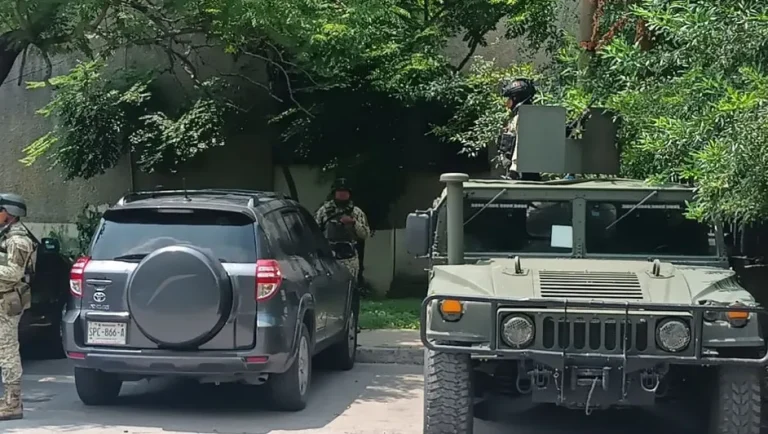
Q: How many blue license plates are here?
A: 0